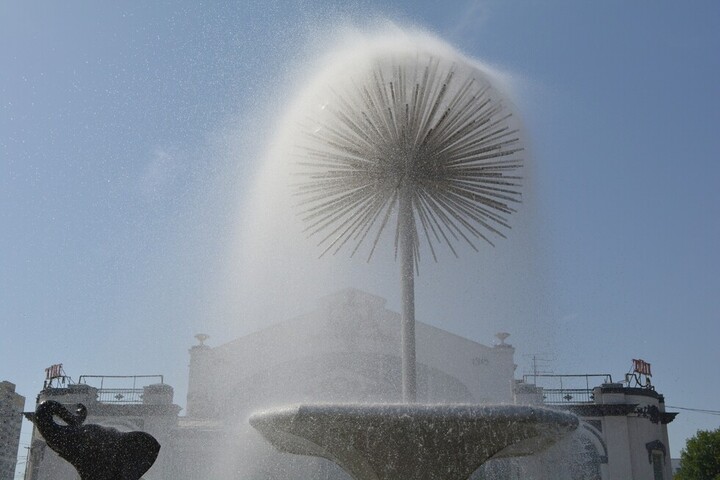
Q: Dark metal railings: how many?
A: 2